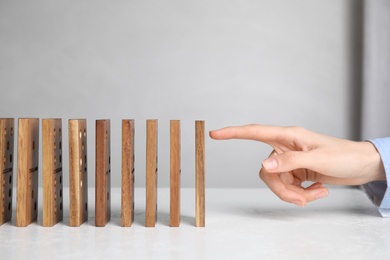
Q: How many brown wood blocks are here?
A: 9